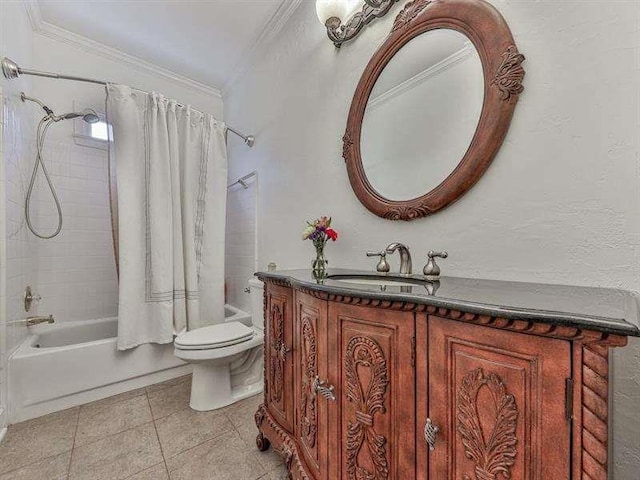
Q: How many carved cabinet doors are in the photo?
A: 4